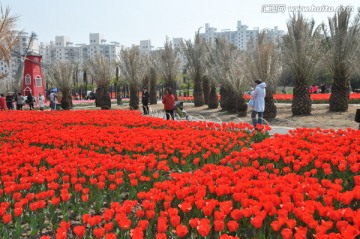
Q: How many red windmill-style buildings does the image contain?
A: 1